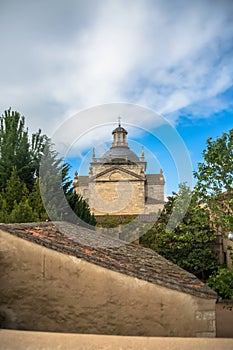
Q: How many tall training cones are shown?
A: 0